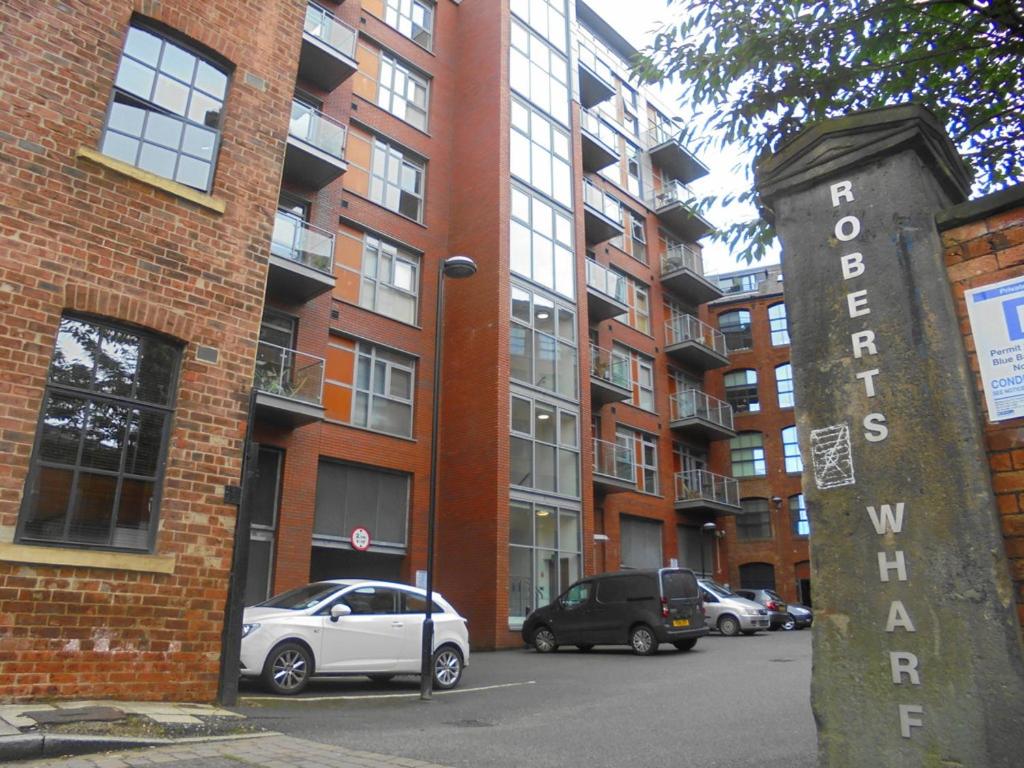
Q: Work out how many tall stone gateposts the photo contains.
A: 1